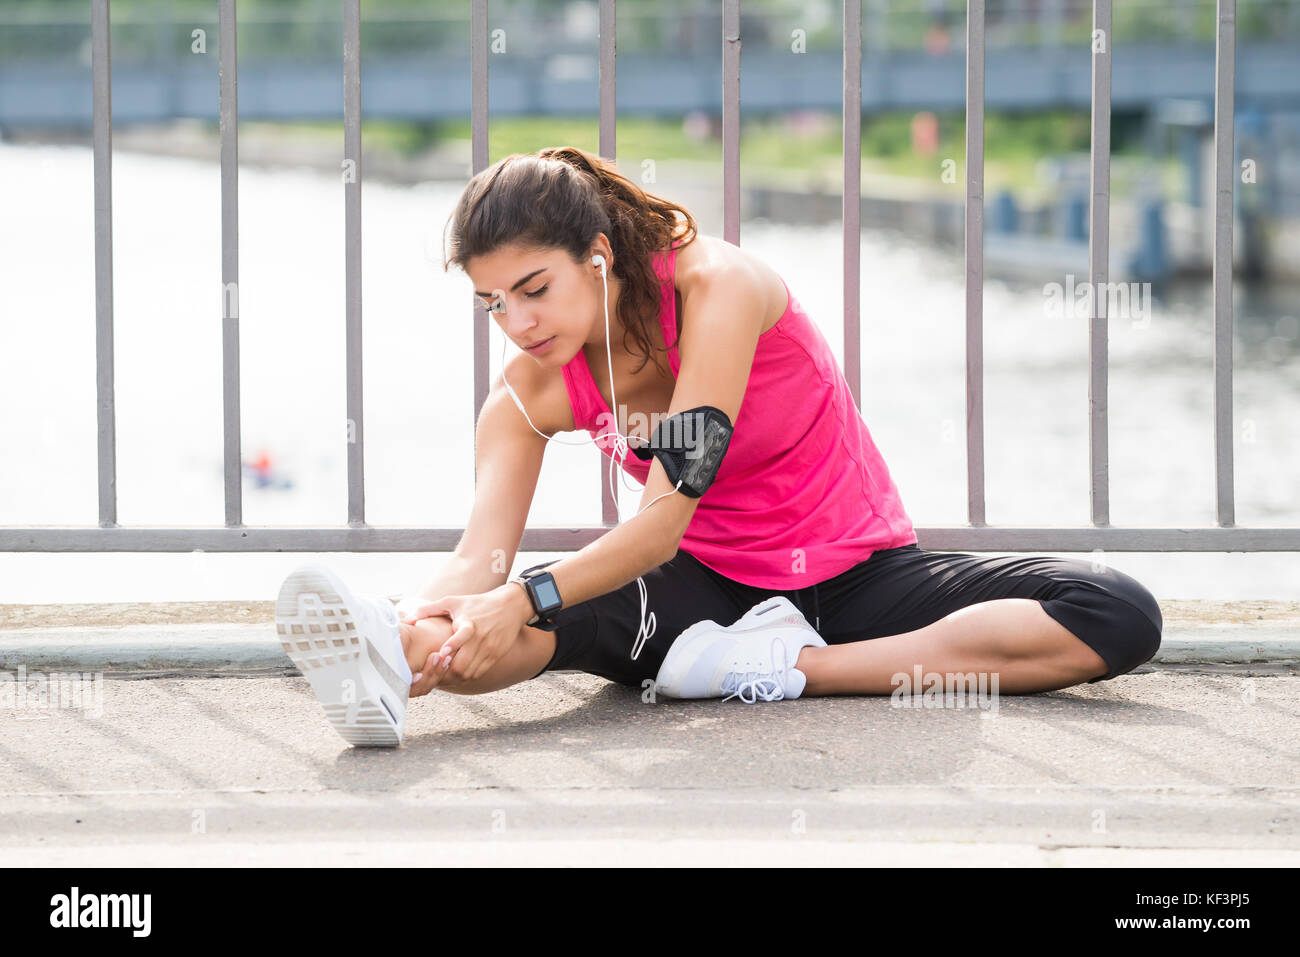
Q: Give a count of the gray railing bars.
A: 10